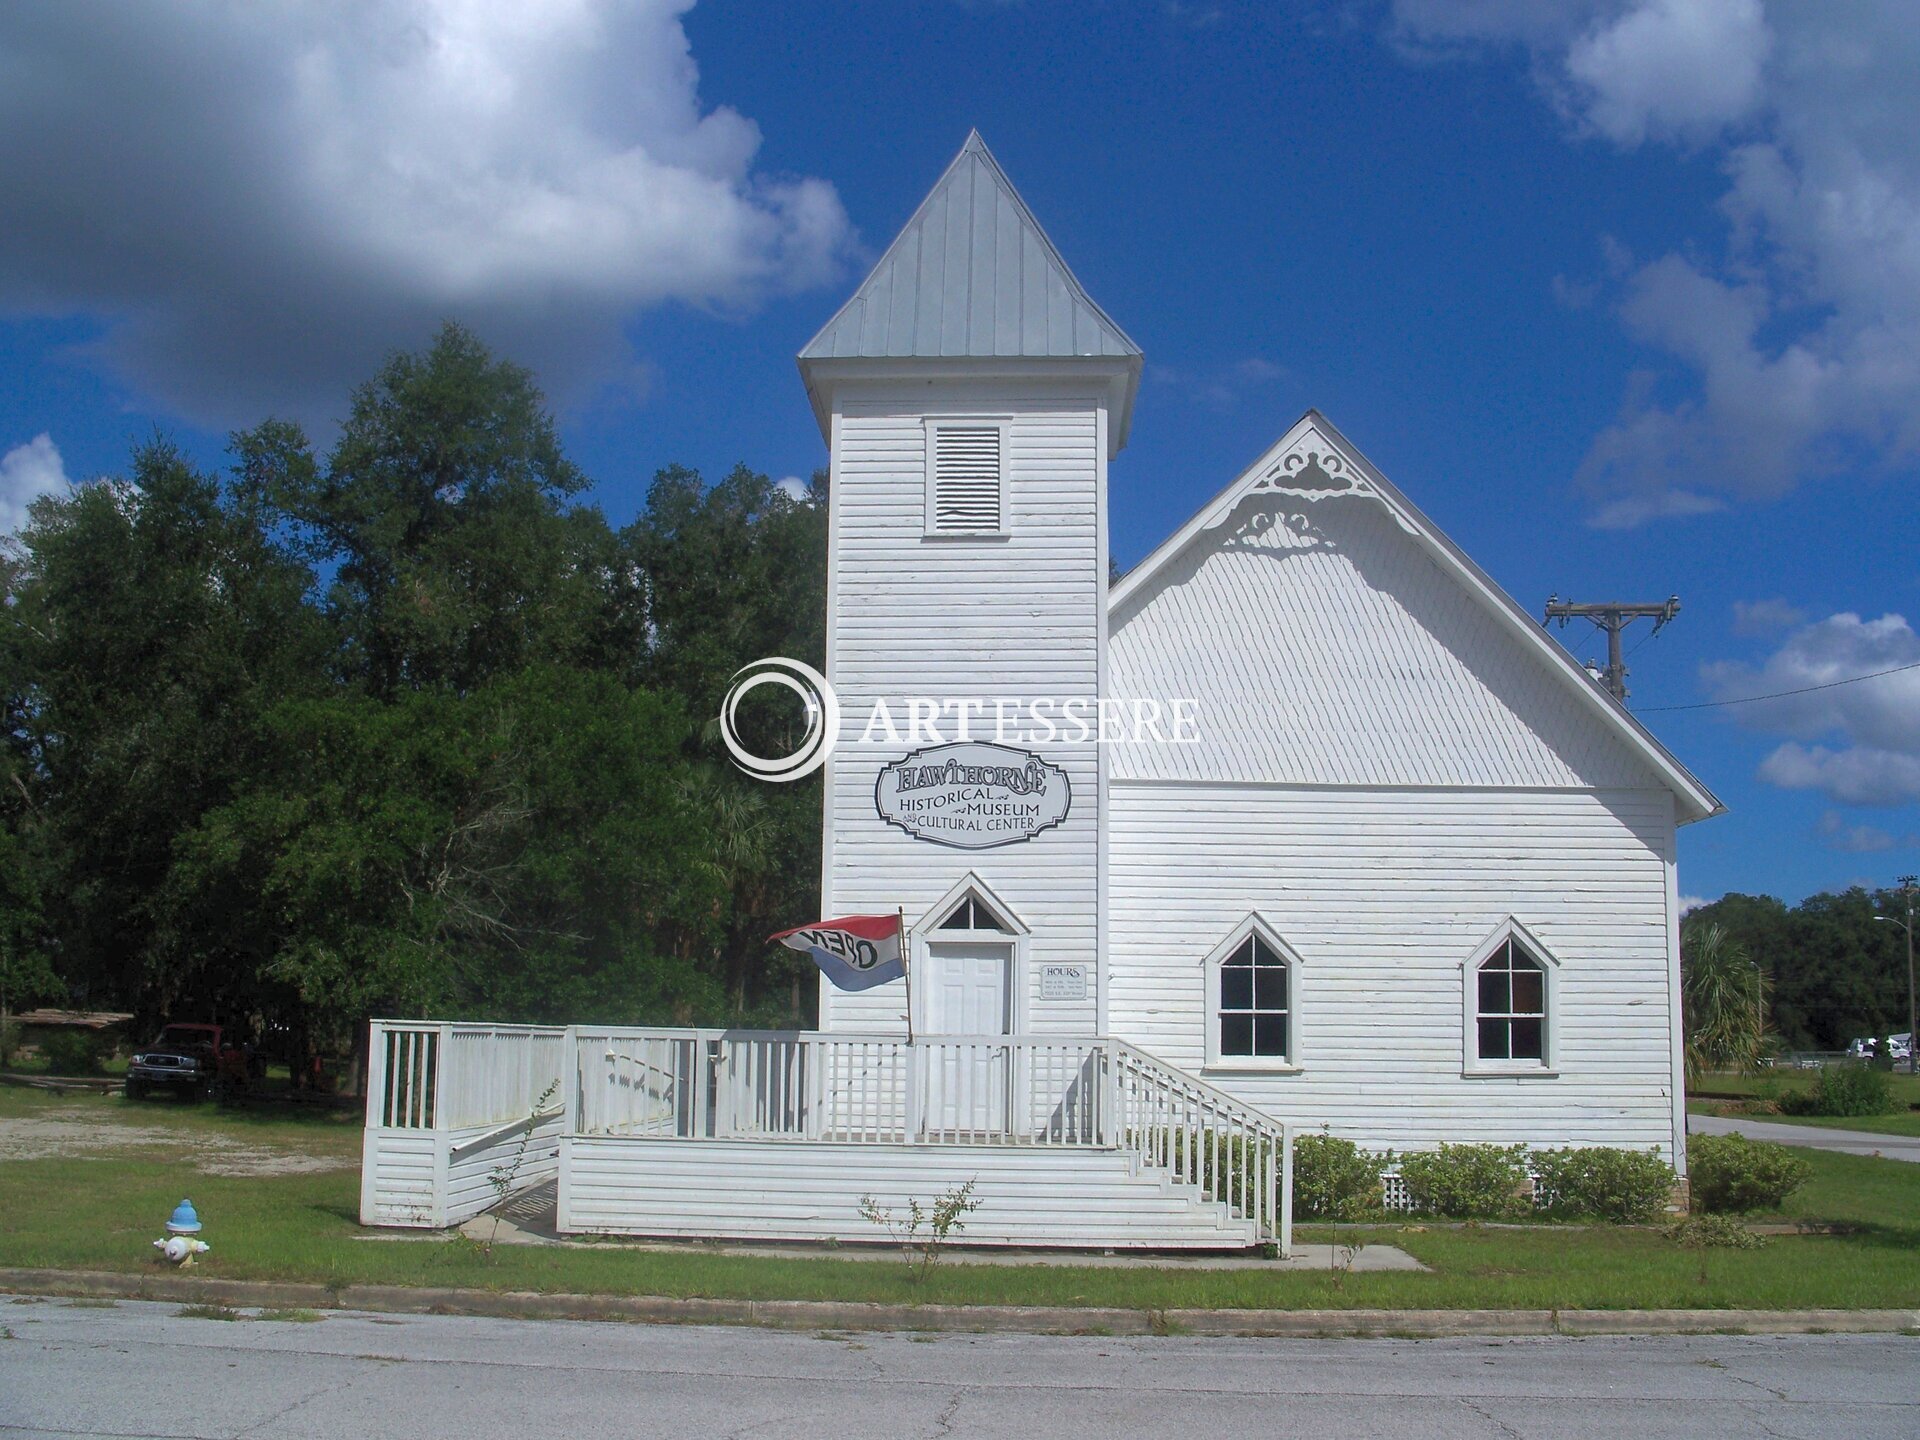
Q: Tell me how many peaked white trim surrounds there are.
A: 3